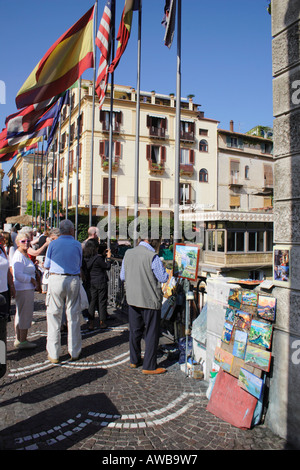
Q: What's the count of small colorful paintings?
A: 11